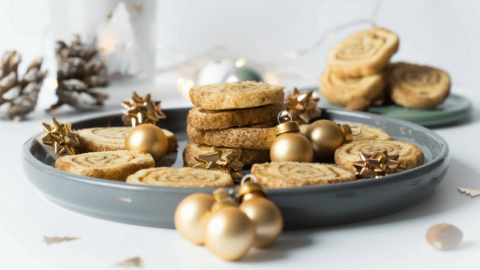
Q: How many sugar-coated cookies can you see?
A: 13